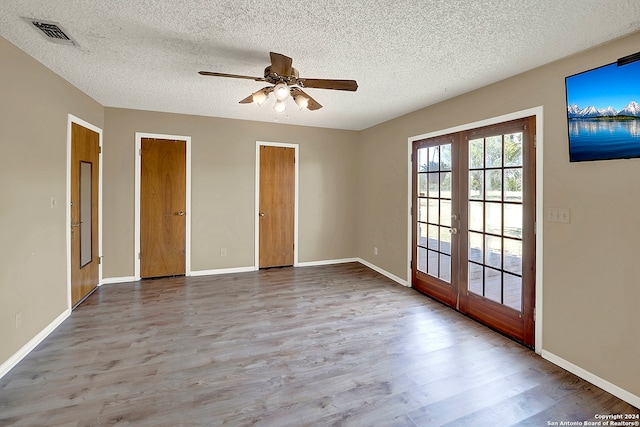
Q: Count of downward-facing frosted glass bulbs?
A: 4